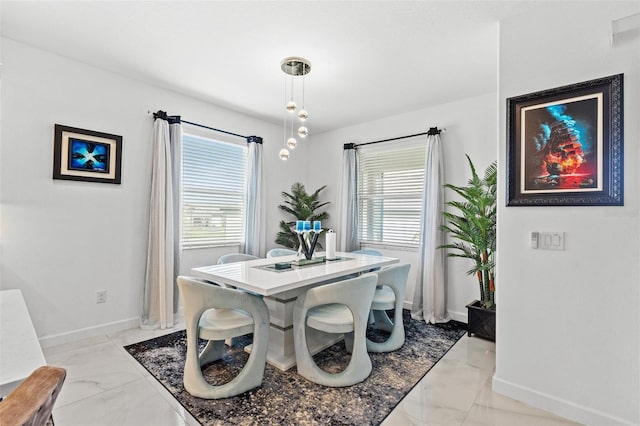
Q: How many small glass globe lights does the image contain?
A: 5